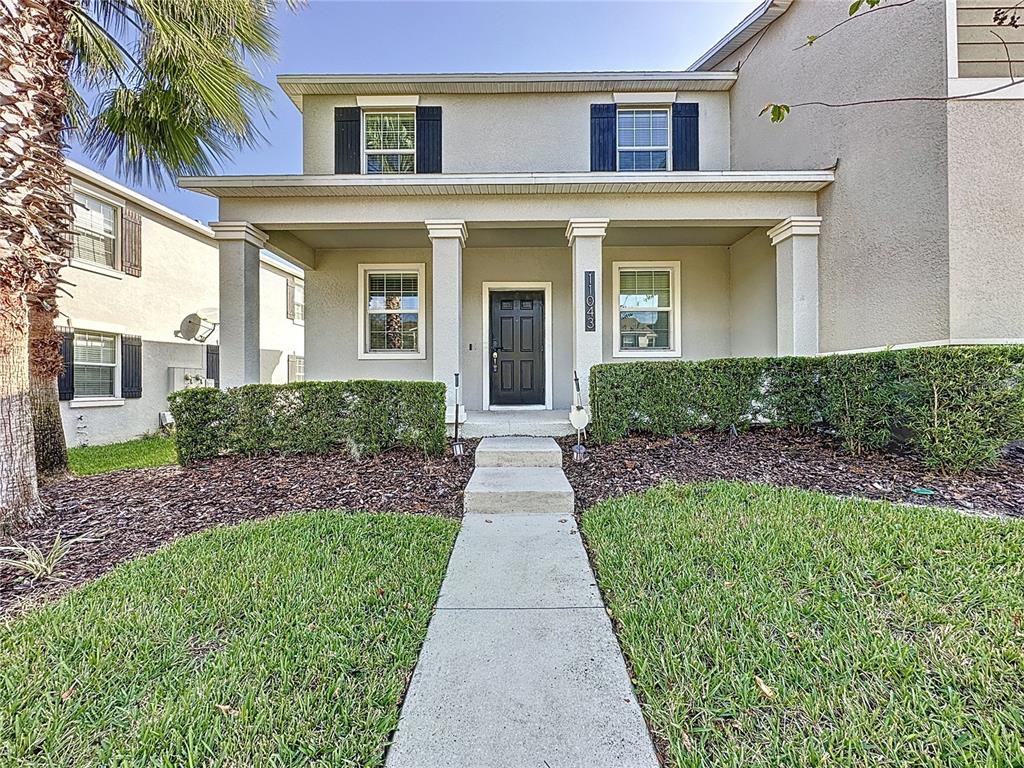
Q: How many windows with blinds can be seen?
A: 6